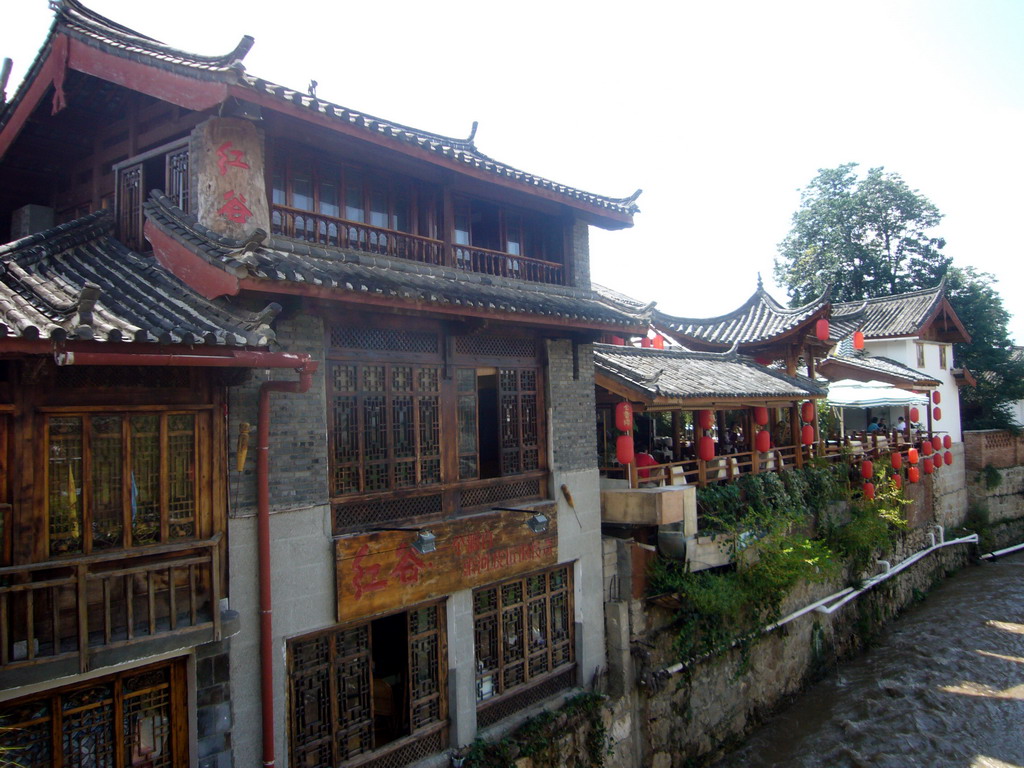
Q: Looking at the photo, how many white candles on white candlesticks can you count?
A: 0